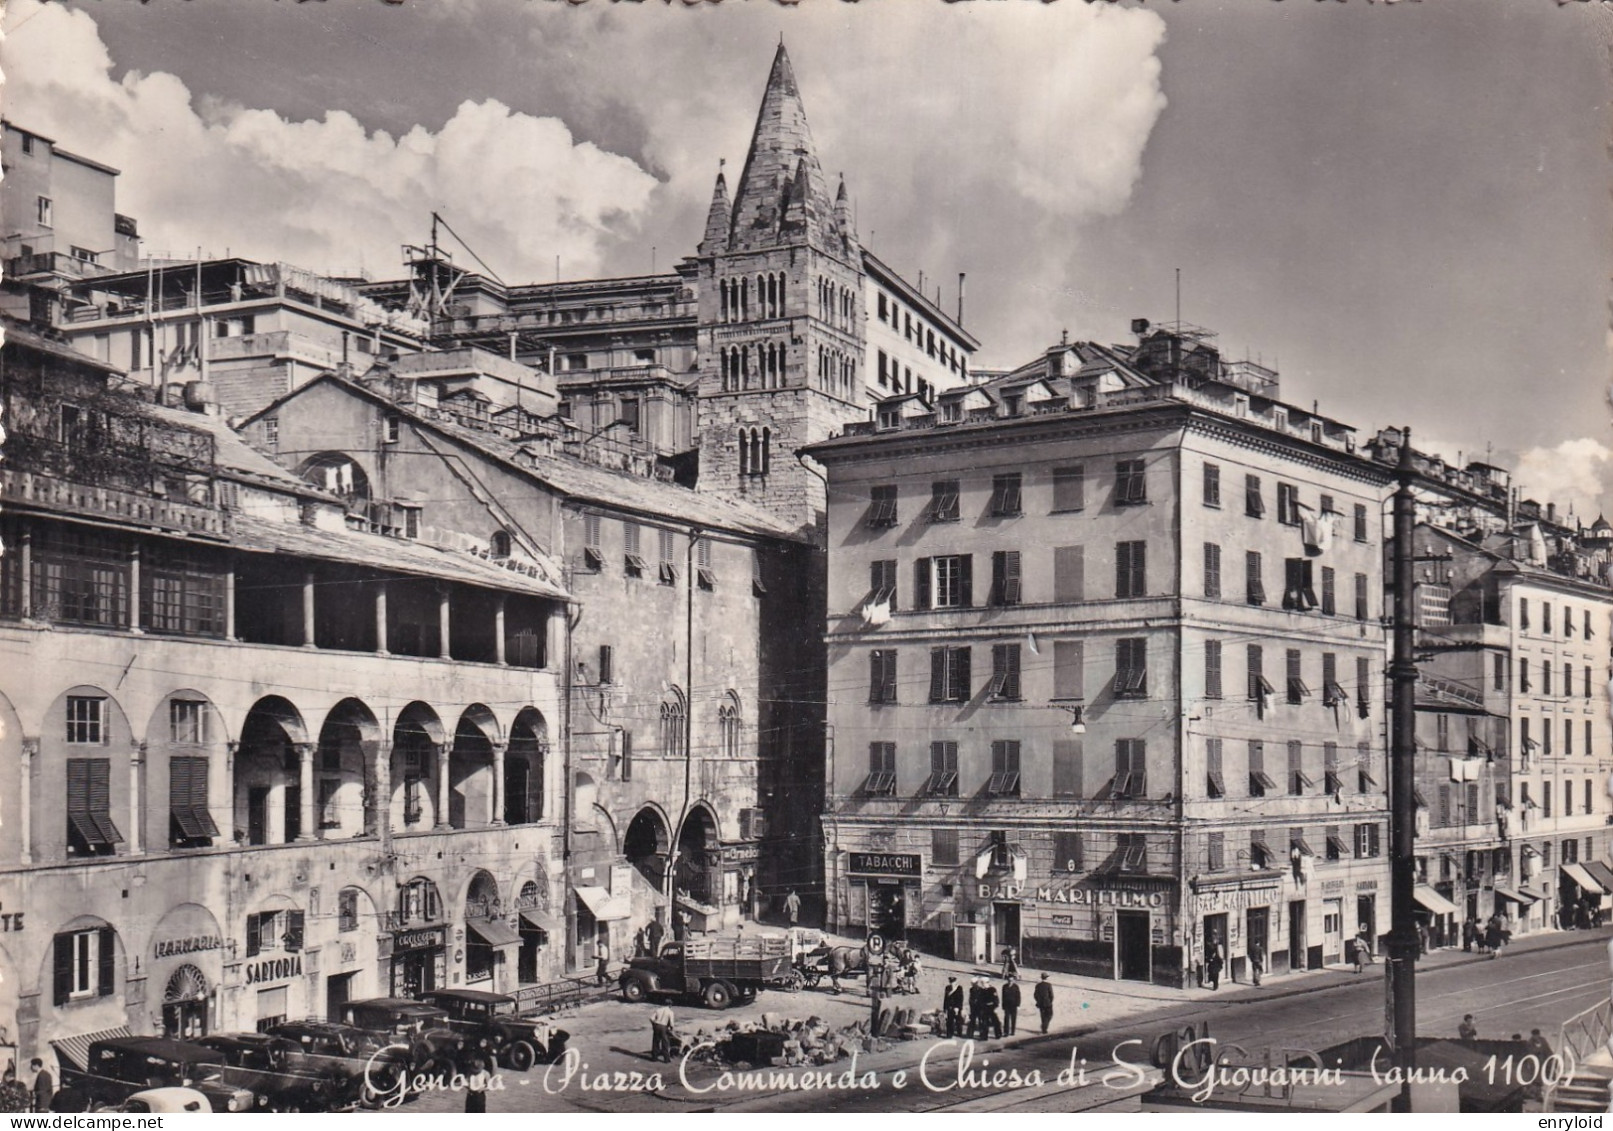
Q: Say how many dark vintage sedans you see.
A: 5